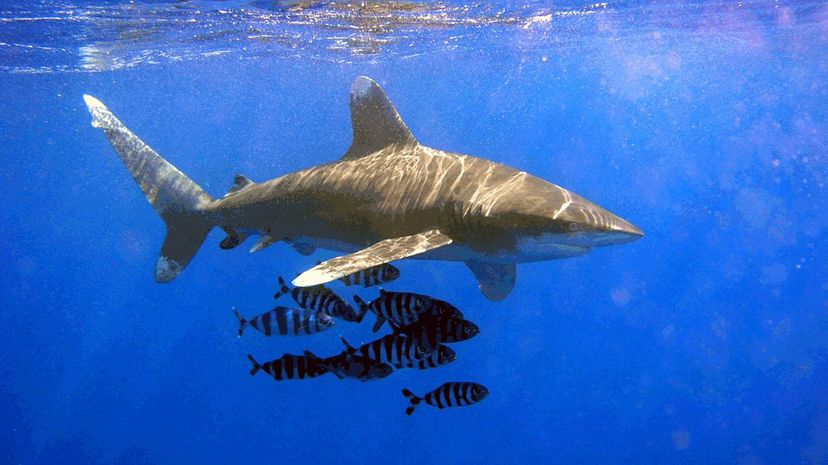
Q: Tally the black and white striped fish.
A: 11